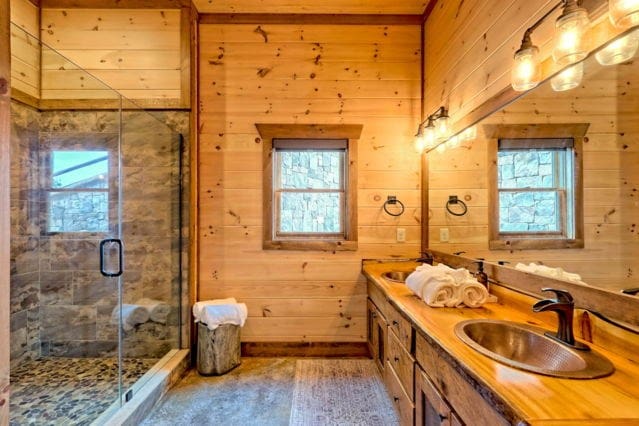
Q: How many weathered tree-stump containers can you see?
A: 1